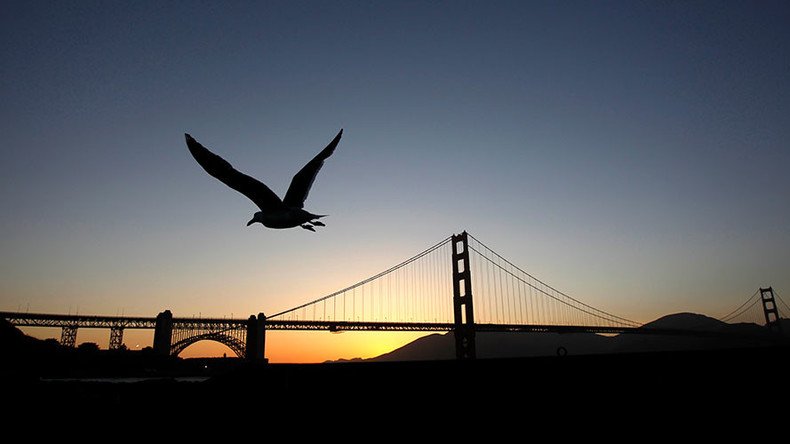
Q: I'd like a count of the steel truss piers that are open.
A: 2